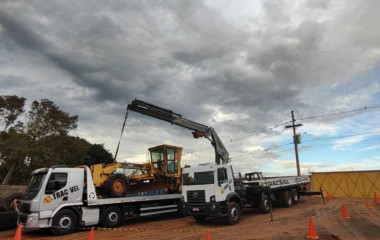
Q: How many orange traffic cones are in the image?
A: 8